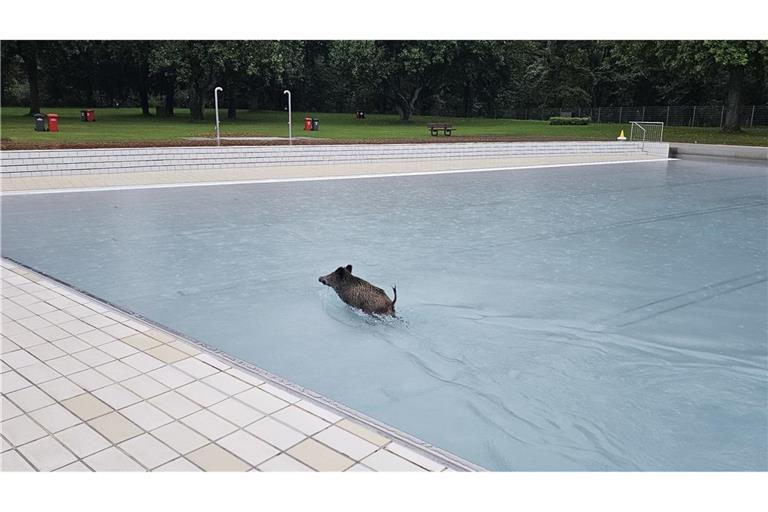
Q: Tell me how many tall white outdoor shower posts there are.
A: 2